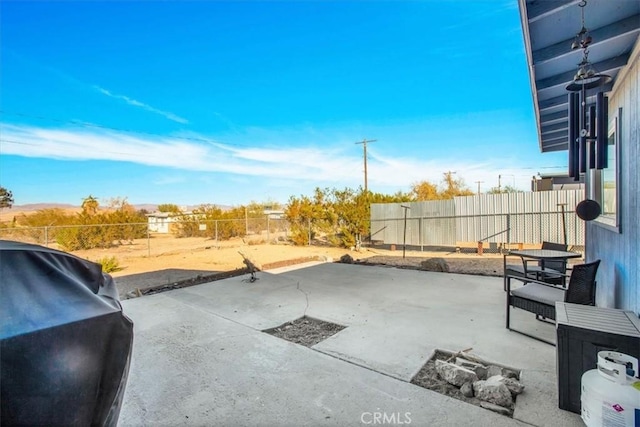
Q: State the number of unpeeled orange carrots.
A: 0